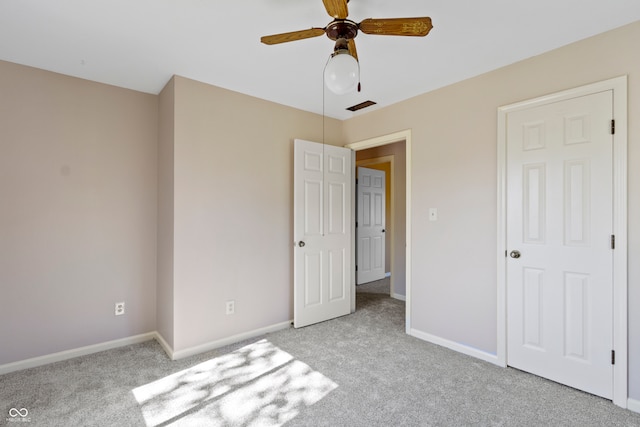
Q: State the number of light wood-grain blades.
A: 4